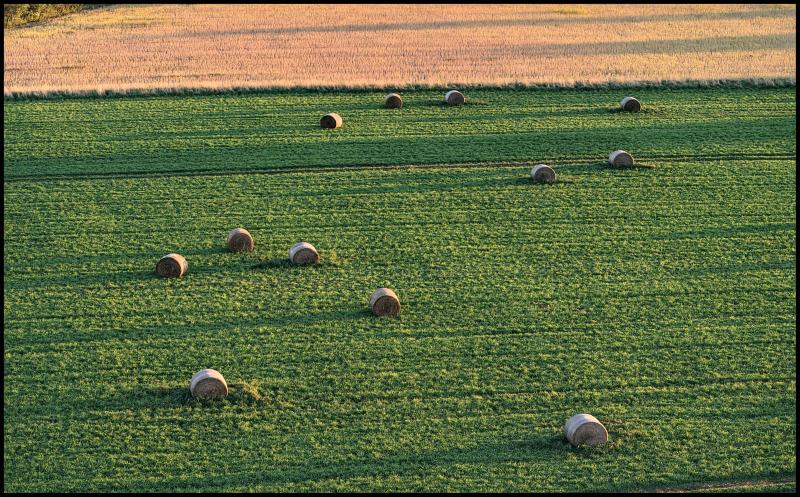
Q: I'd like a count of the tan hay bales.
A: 12